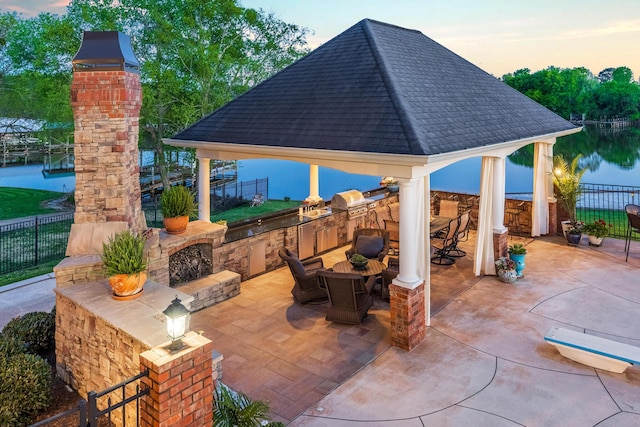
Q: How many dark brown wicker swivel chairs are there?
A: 4